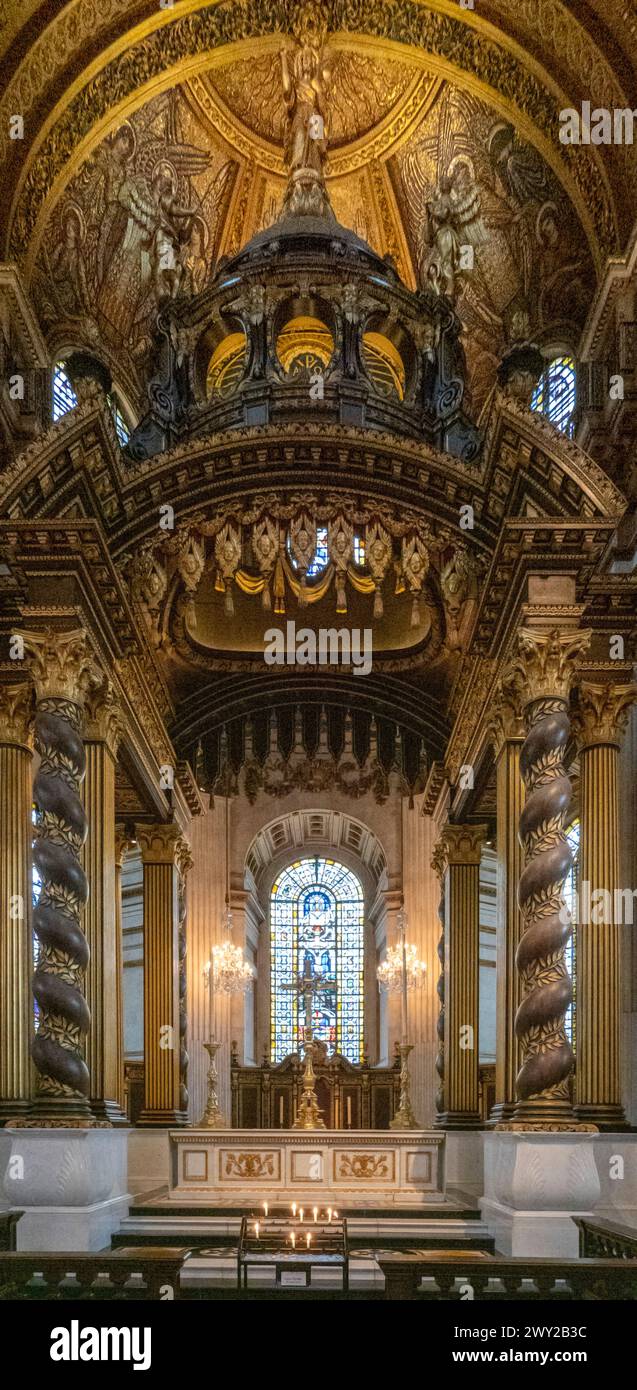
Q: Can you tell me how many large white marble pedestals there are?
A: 2